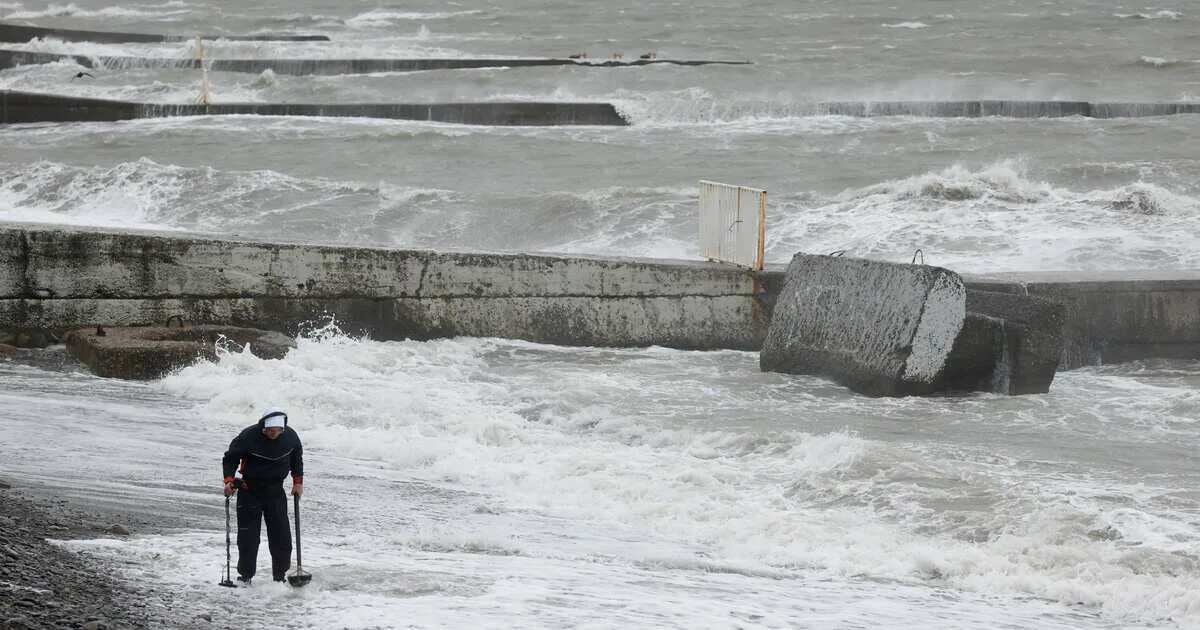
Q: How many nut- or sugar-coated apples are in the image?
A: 0